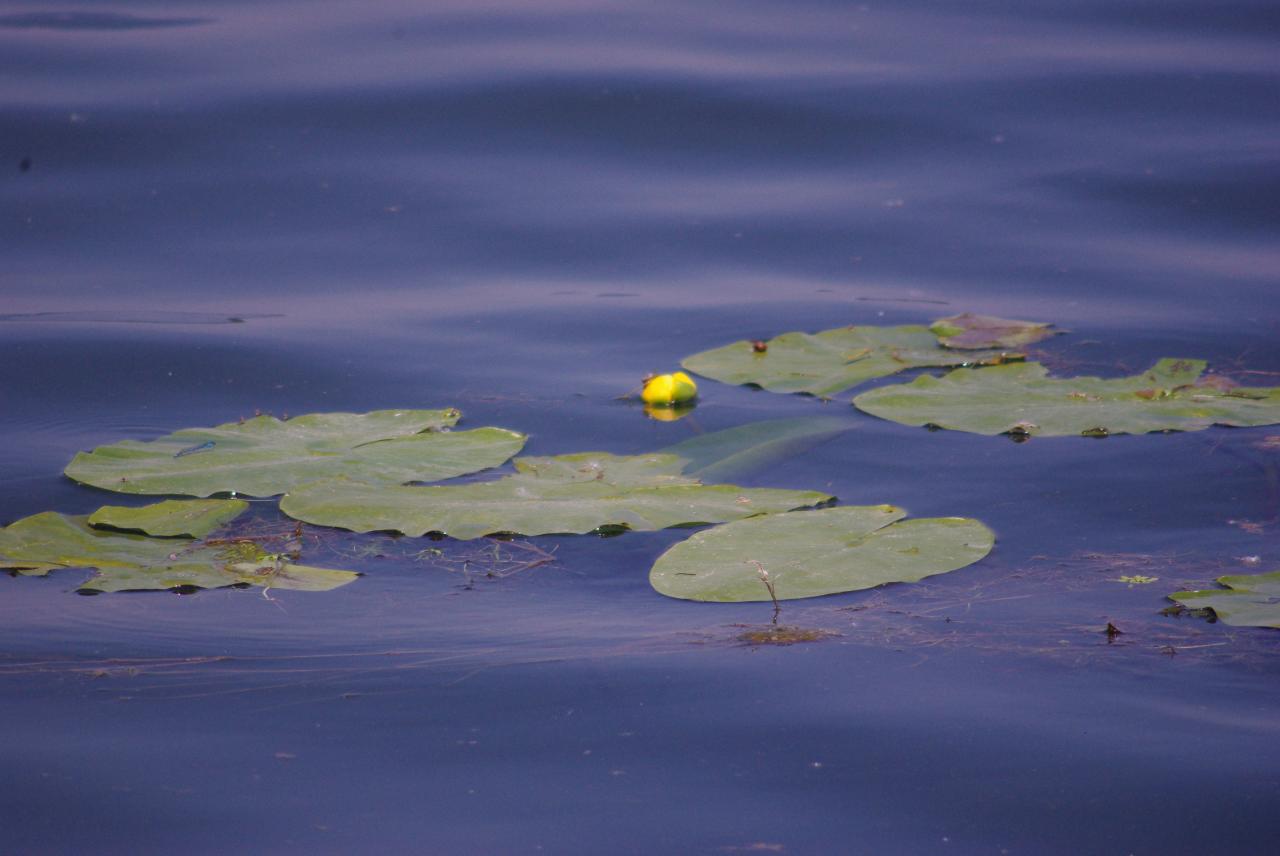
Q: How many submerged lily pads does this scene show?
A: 1